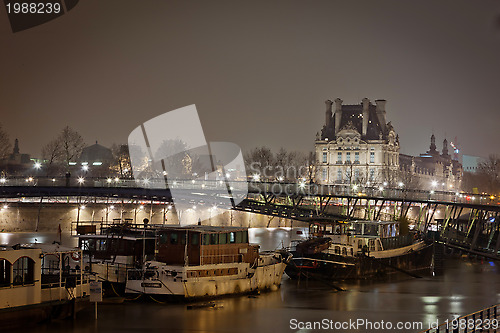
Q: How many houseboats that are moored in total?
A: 4